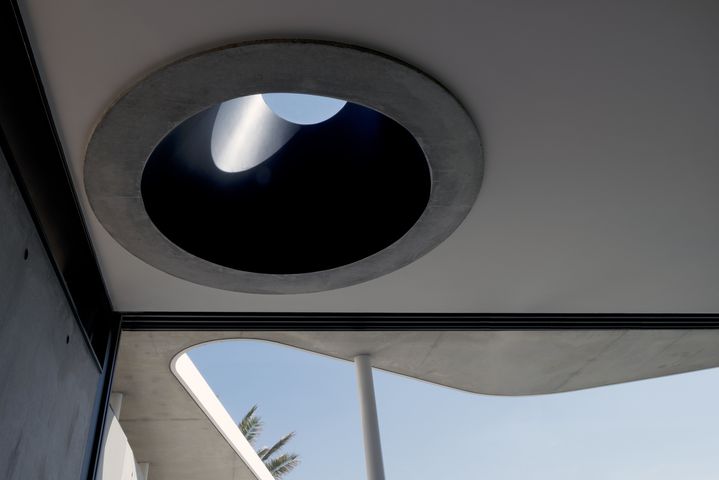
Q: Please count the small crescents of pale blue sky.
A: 1